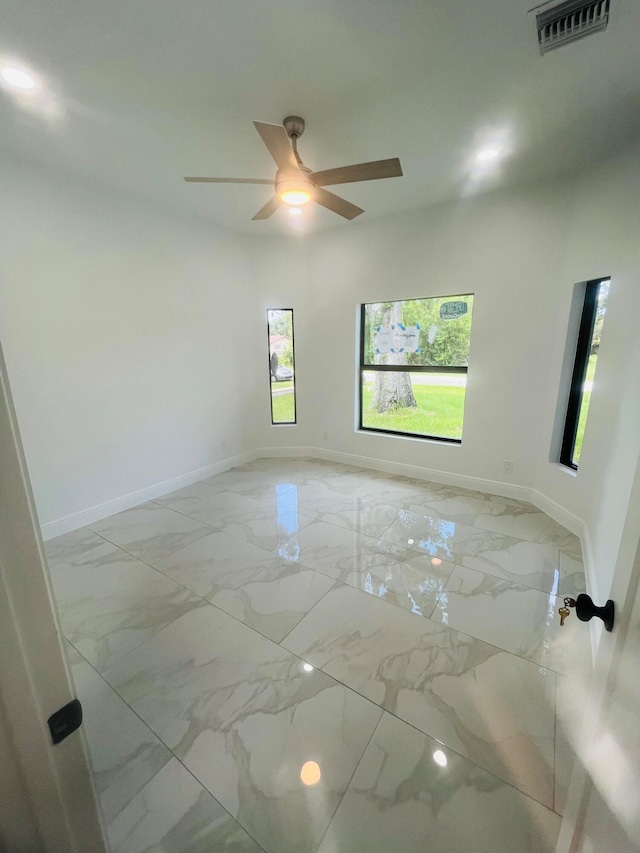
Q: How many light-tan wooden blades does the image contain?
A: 5